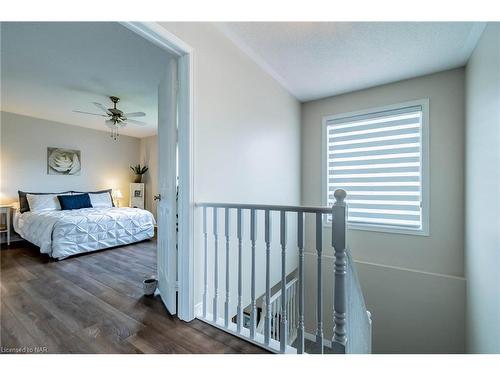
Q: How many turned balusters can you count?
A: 9